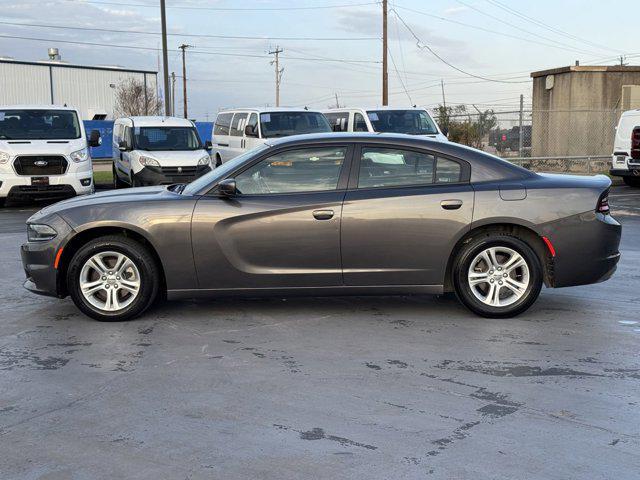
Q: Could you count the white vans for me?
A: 5